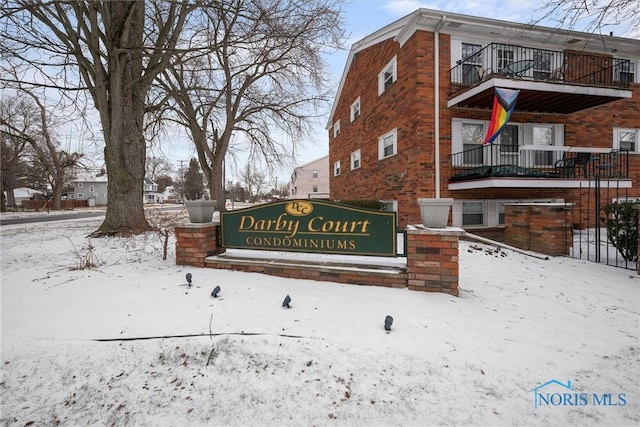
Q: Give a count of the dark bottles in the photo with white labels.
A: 0